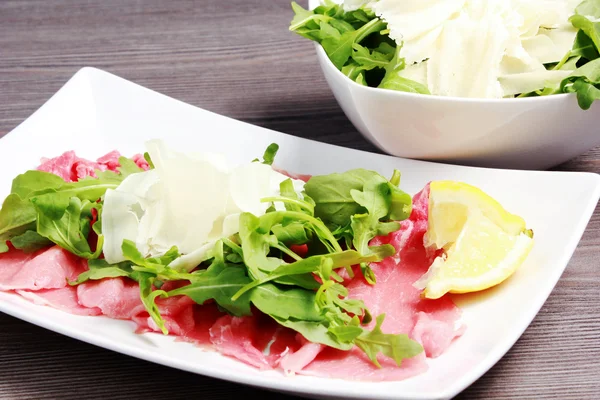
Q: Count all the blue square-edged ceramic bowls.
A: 0